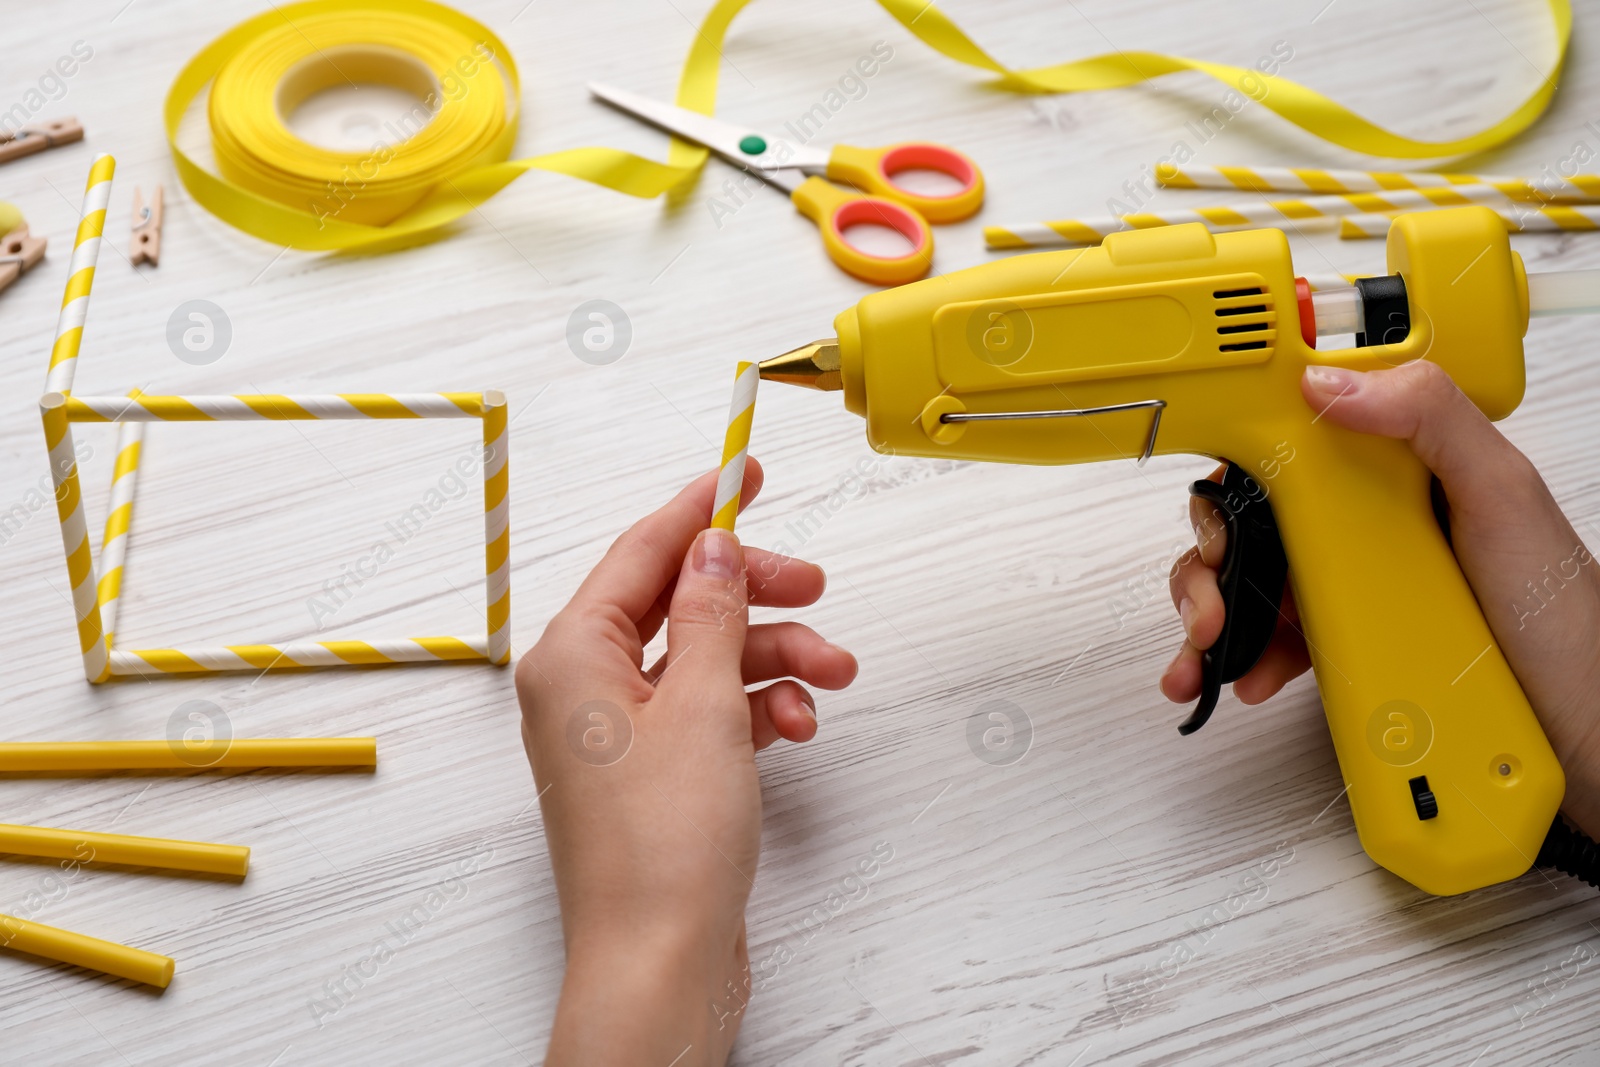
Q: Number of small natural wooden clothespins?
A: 3